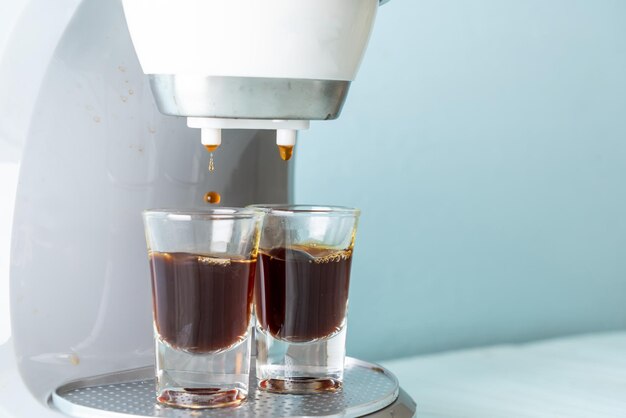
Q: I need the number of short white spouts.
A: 2